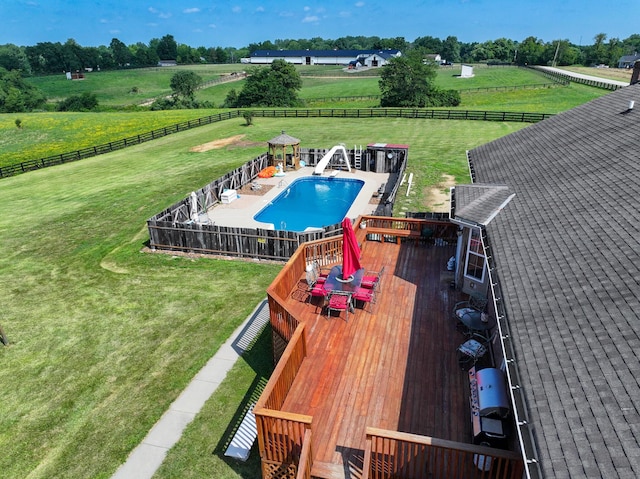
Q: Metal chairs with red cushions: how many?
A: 5